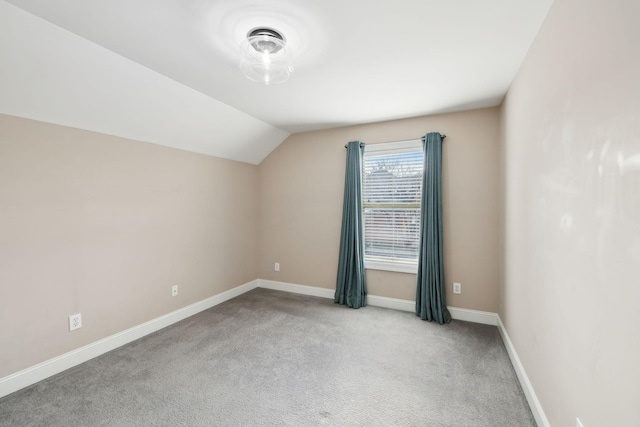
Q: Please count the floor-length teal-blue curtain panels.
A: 2